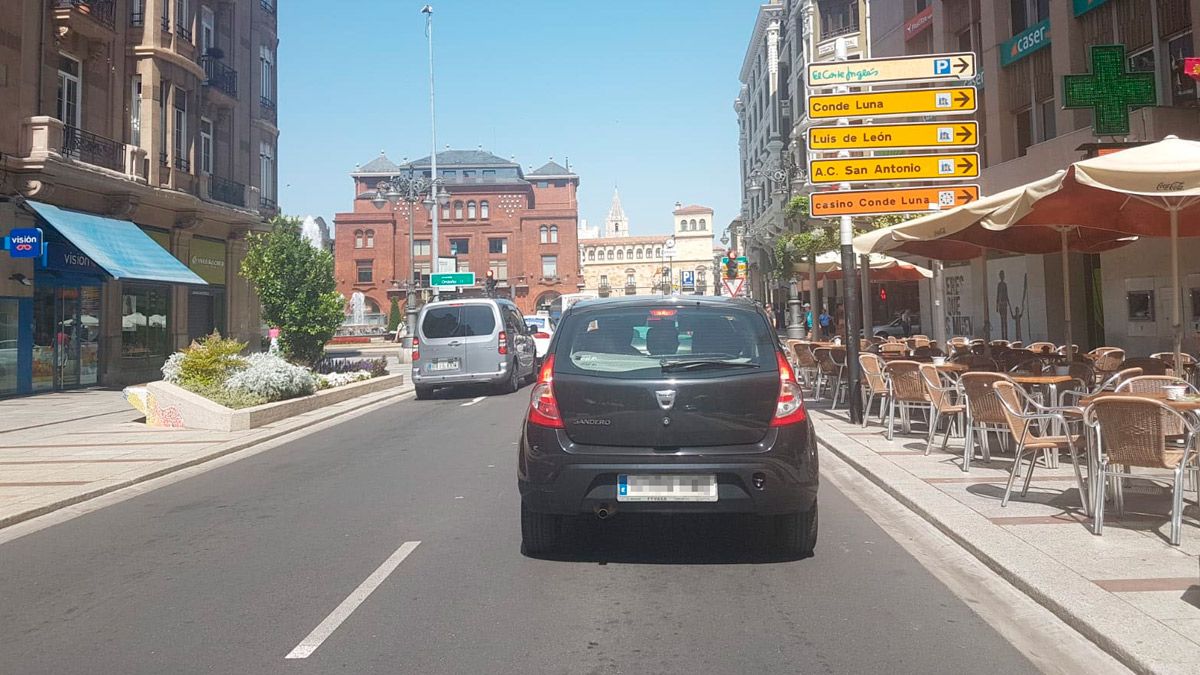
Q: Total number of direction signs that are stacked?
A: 5